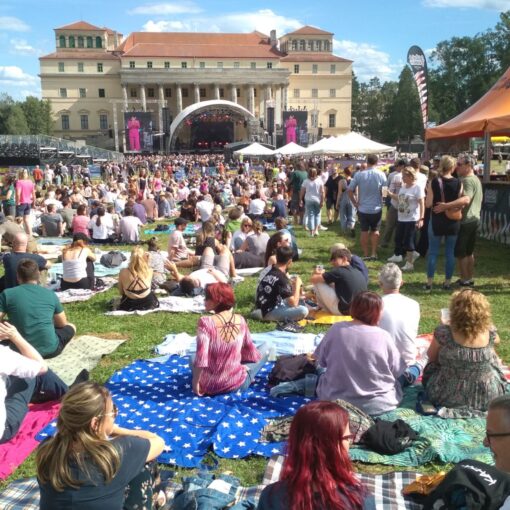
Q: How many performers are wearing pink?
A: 1